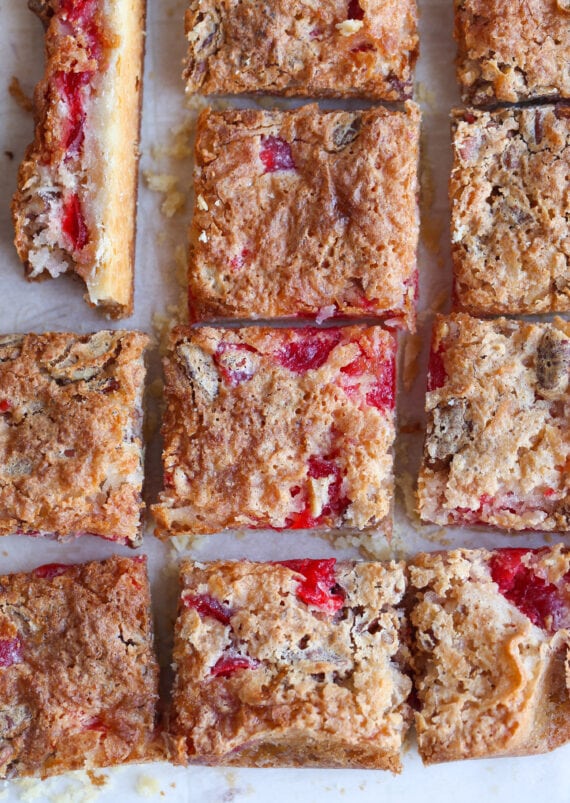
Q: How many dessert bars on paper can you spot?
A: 11